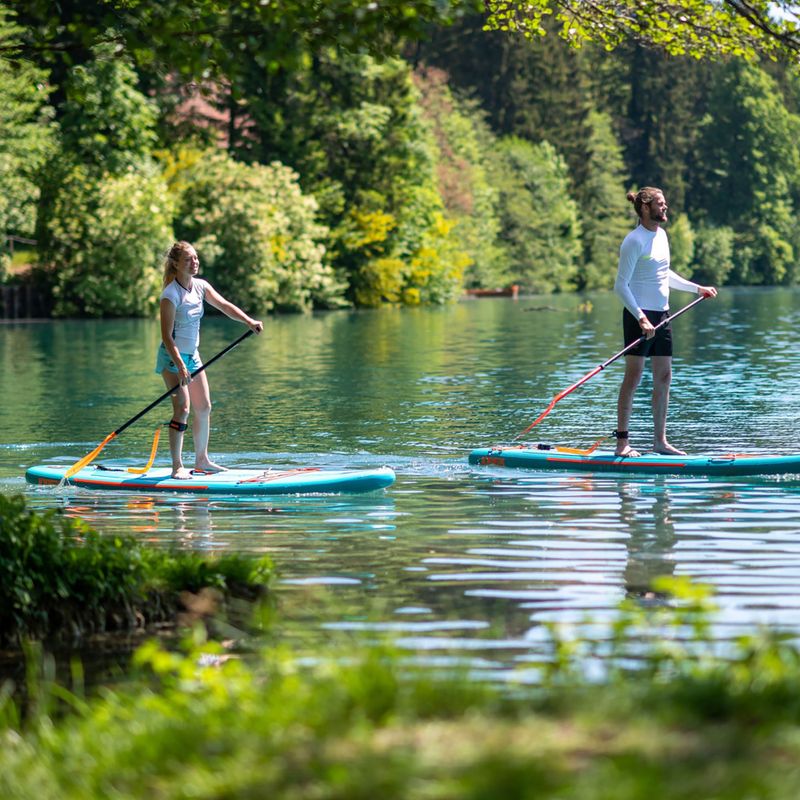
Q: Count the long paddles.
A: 2